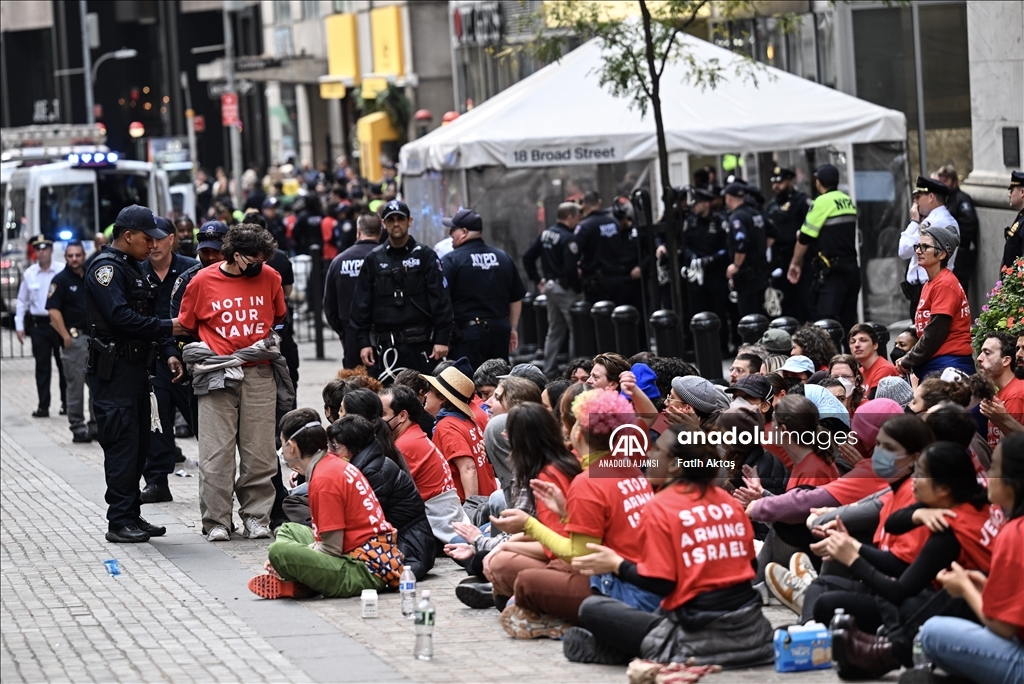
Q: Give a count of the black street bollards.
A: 11